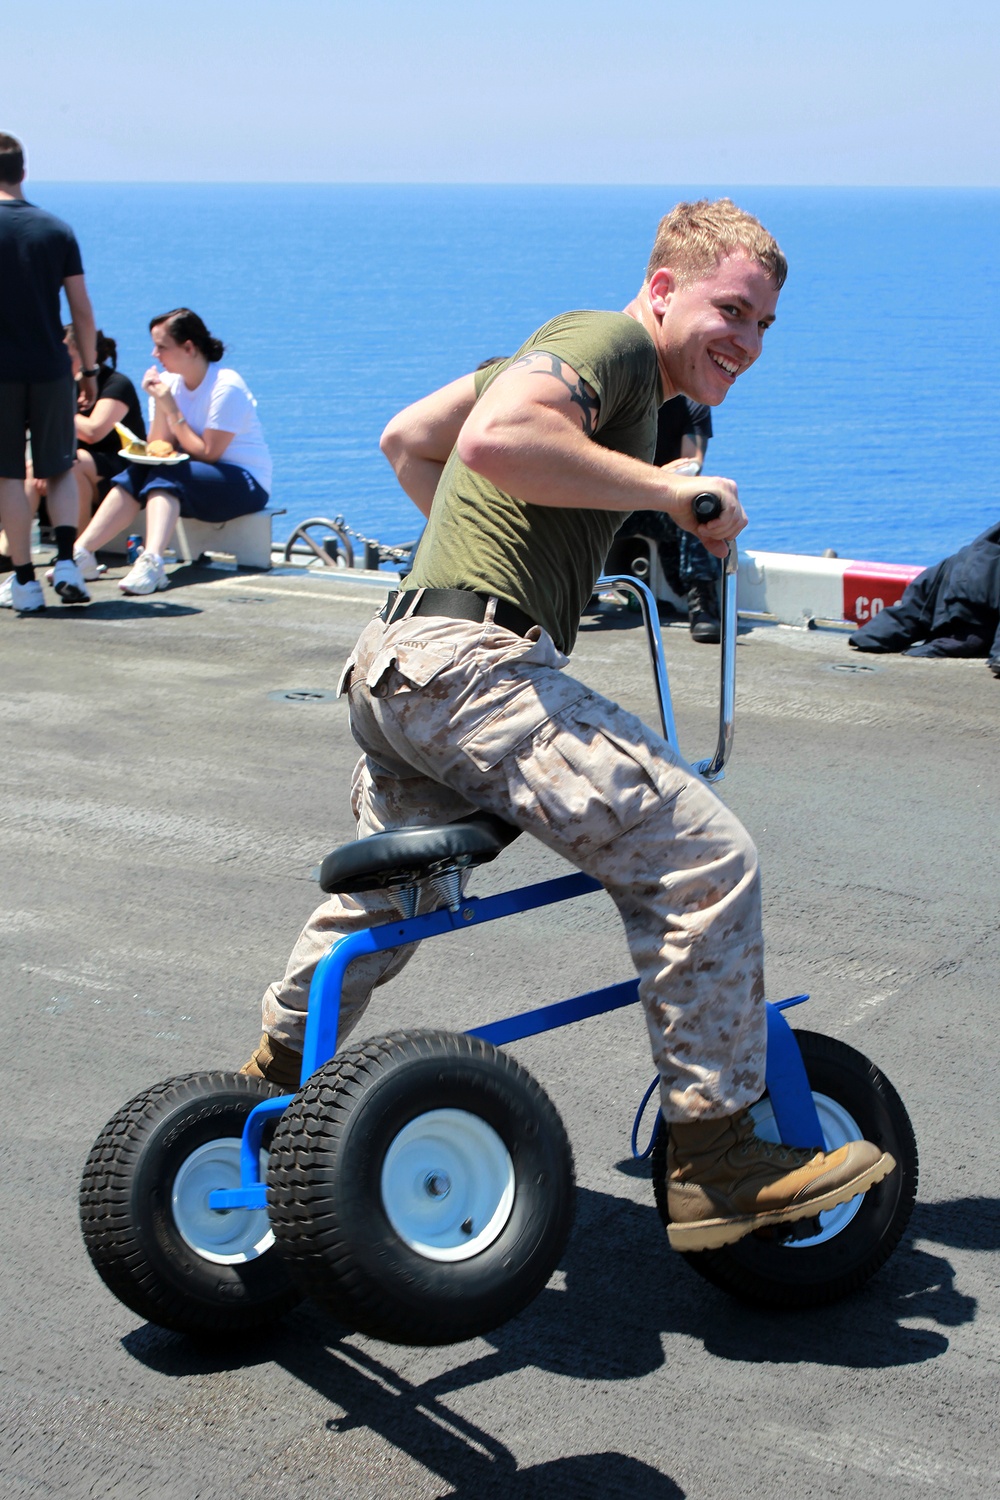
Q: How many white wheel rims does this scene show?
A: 3